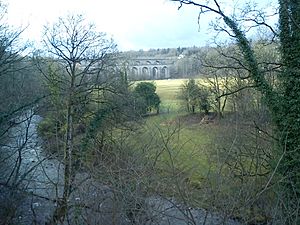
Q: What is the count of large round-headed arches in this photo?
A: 4